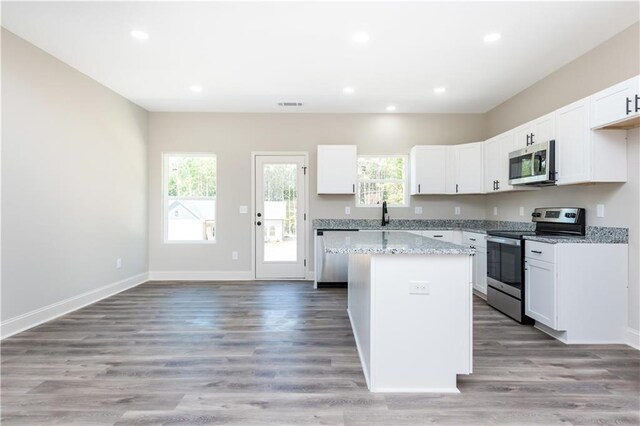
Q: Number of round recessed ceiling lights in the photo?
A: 7